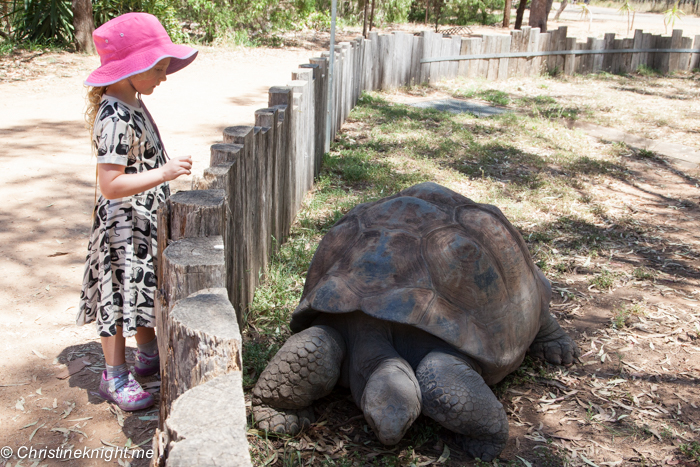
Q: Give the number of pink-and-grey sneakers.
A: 2